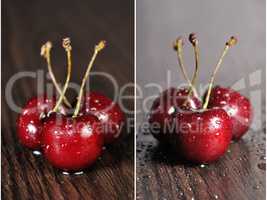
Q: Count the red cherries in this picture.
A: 6